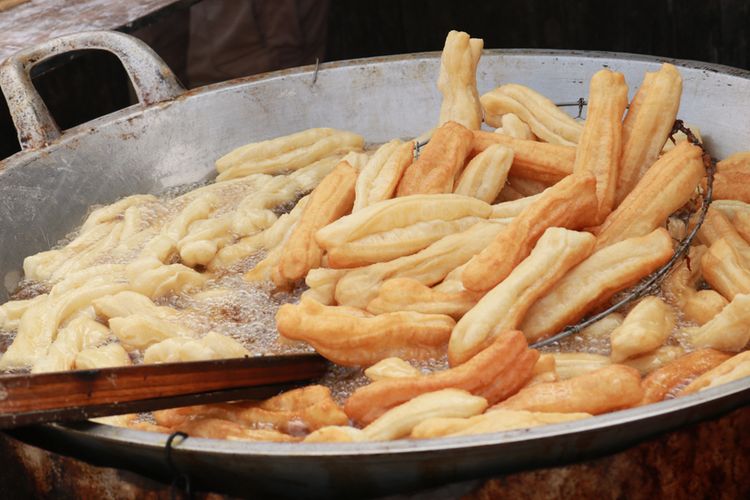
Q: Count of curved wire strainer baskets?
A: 1